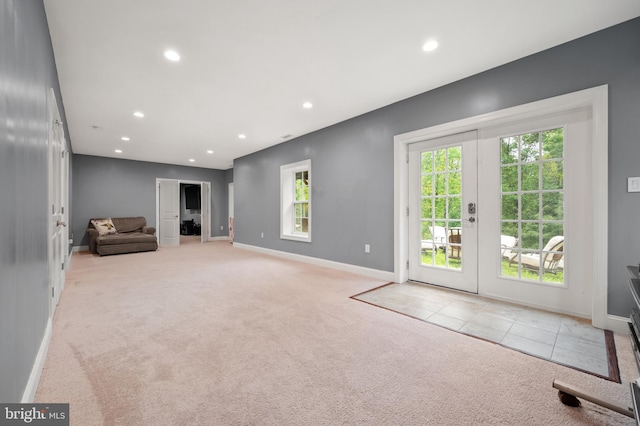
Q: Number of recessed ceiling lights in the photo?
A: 9